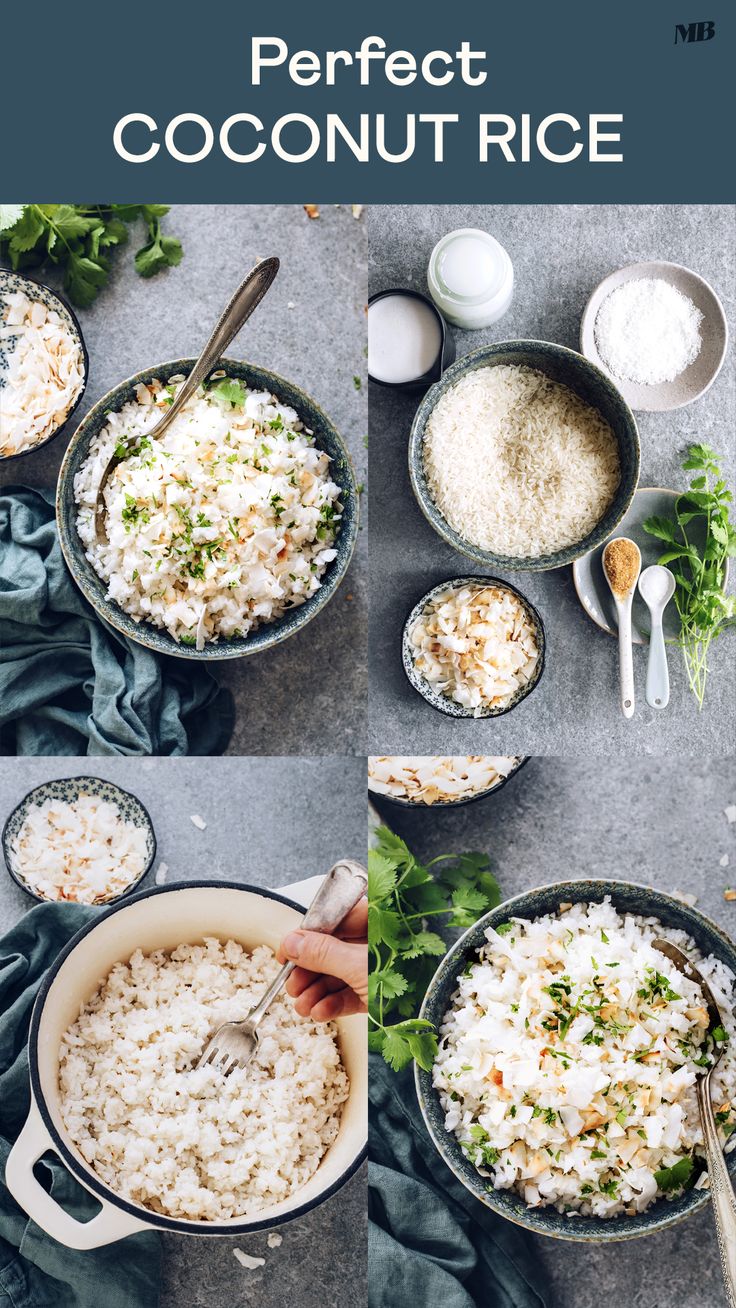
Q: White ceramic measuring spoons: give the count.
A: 2